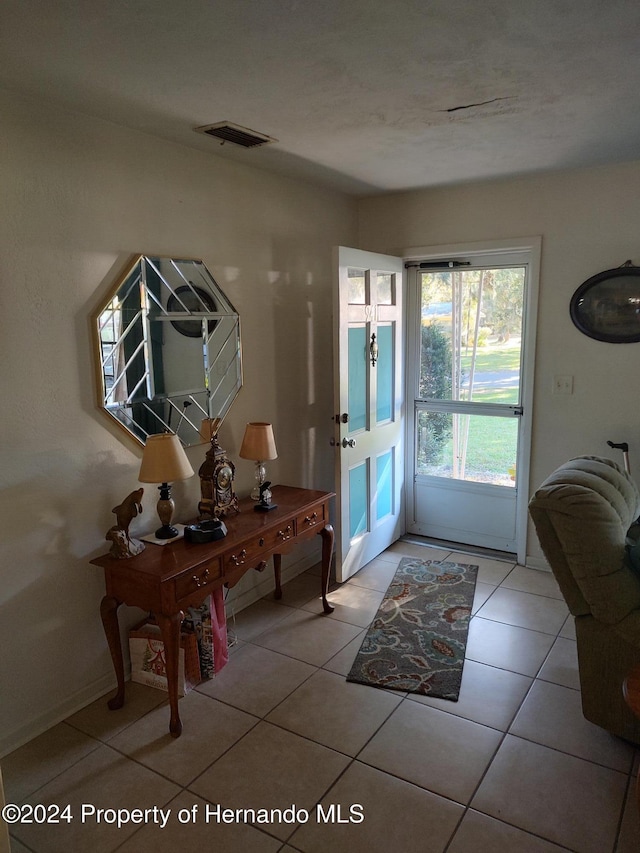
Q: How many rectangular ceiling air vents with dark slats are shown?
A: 1